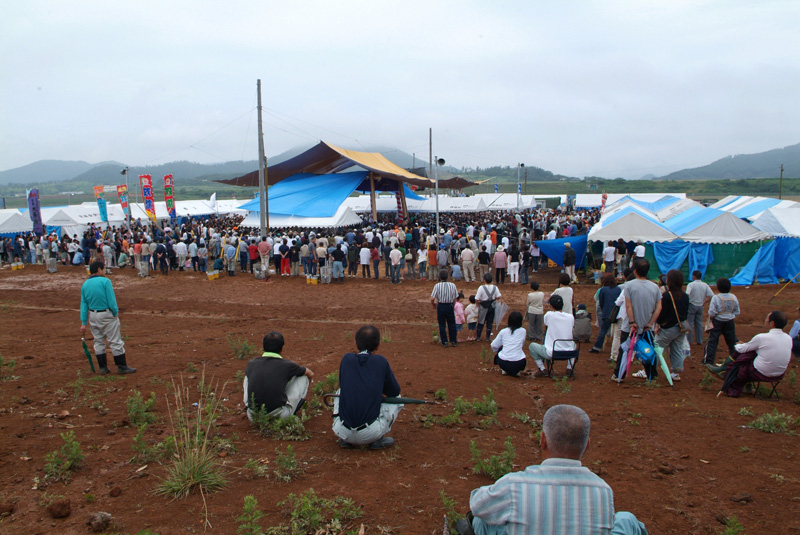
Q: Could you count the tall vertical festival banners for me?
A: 5